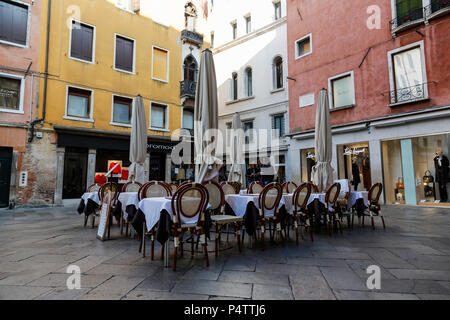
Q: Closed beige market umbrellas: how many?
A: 4